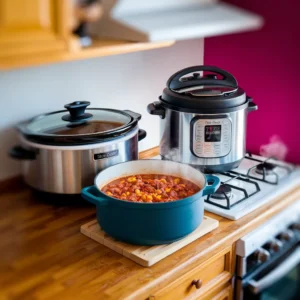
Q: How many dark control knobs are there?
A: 4